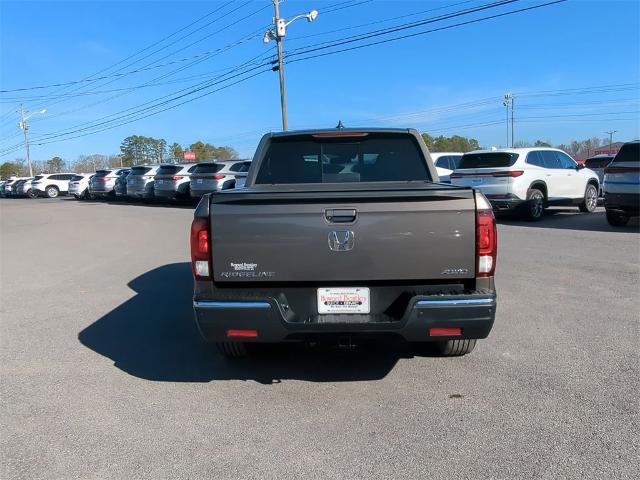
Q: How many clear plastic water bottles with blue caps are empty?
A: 0